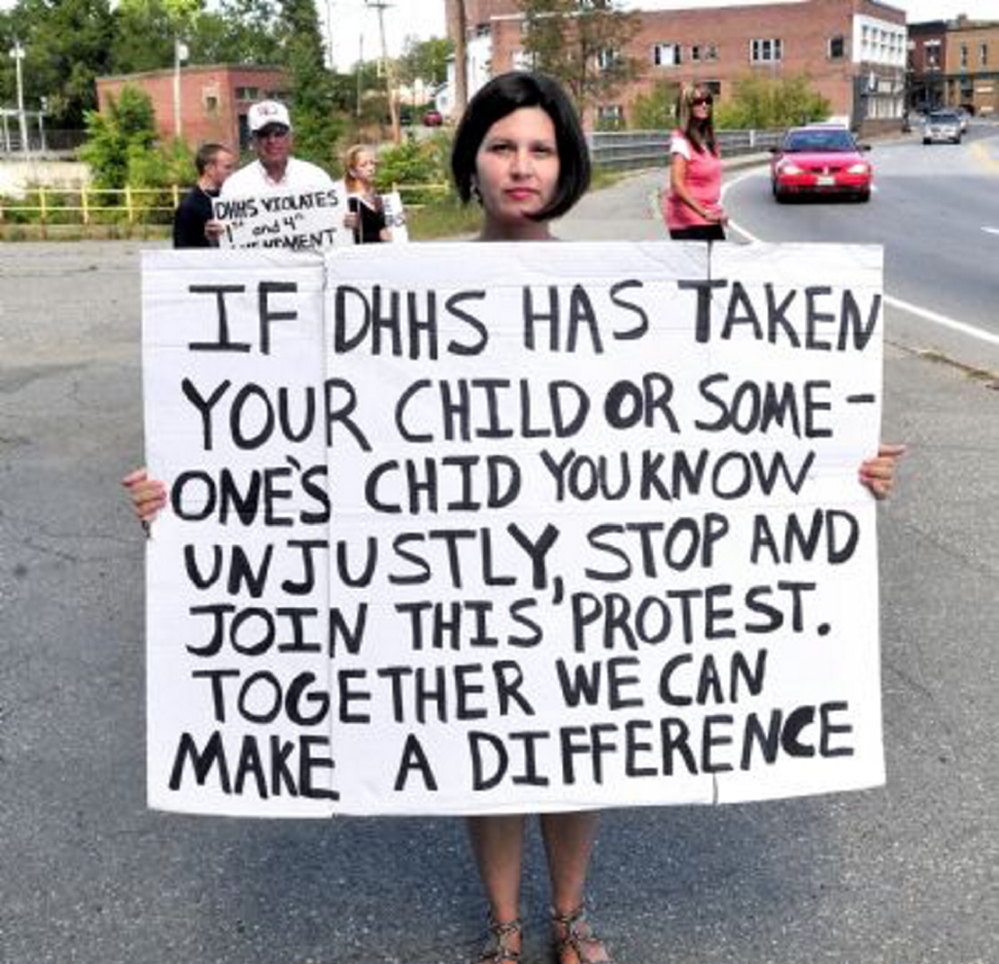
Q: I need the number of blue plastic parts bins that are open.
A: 0